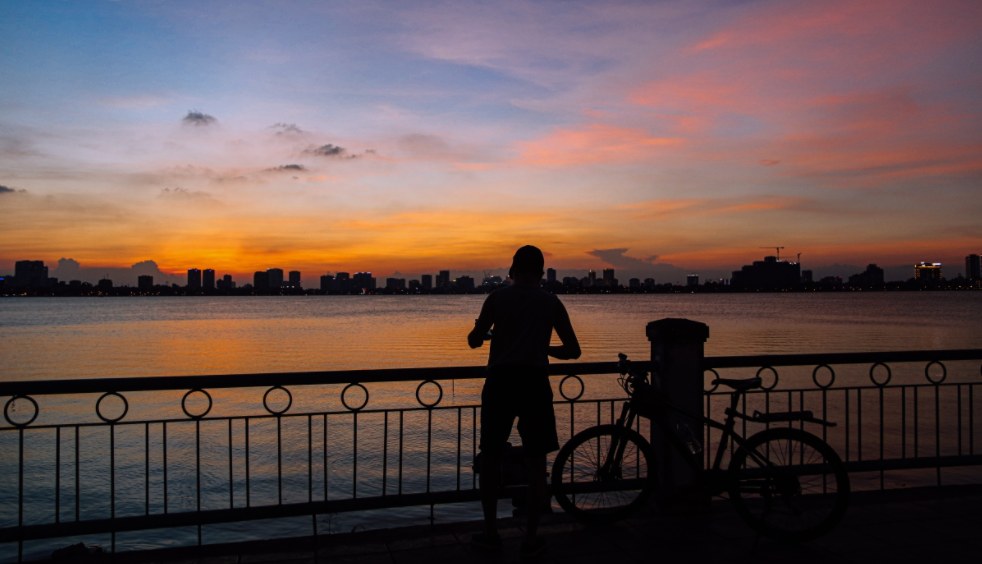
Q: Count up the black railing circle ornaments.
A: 12